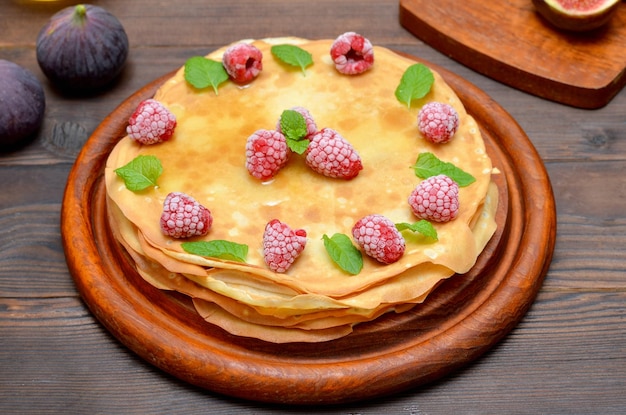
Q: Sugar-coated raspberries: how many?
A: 11